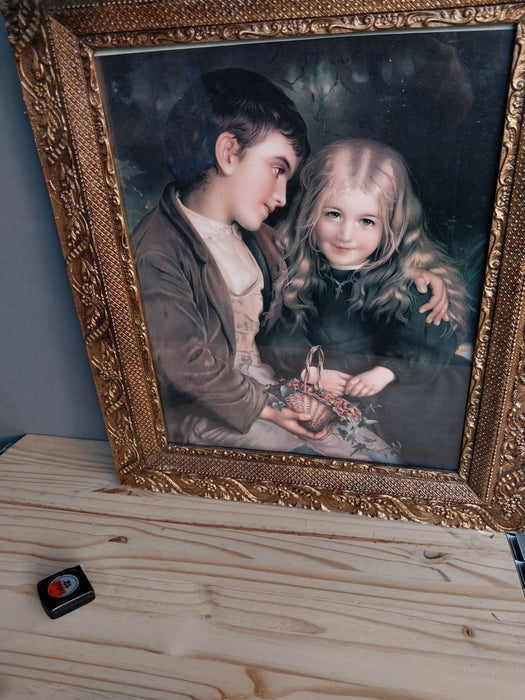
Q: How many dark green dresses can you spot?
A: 1